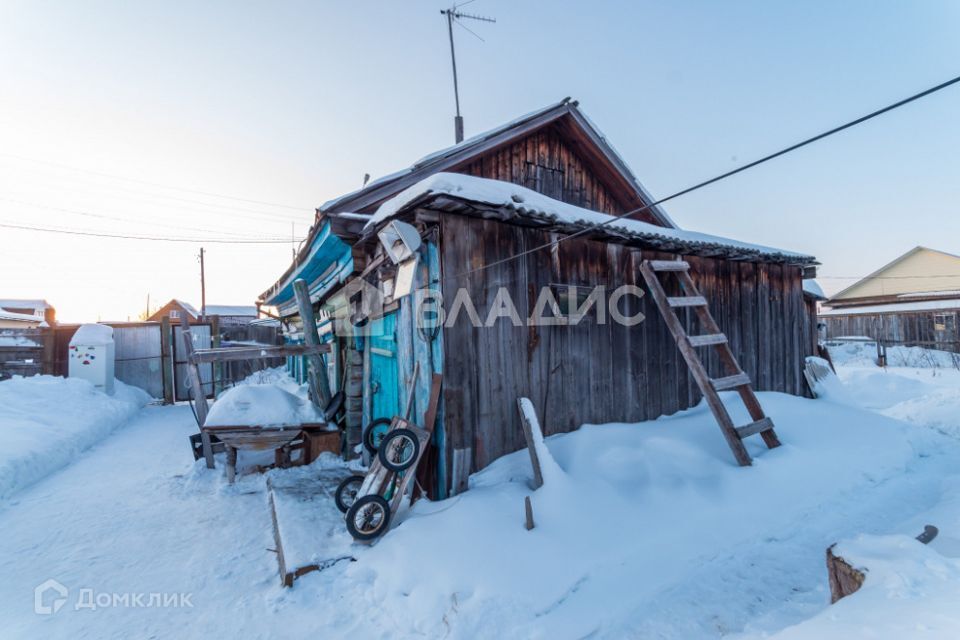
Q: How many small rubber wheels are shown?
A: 4